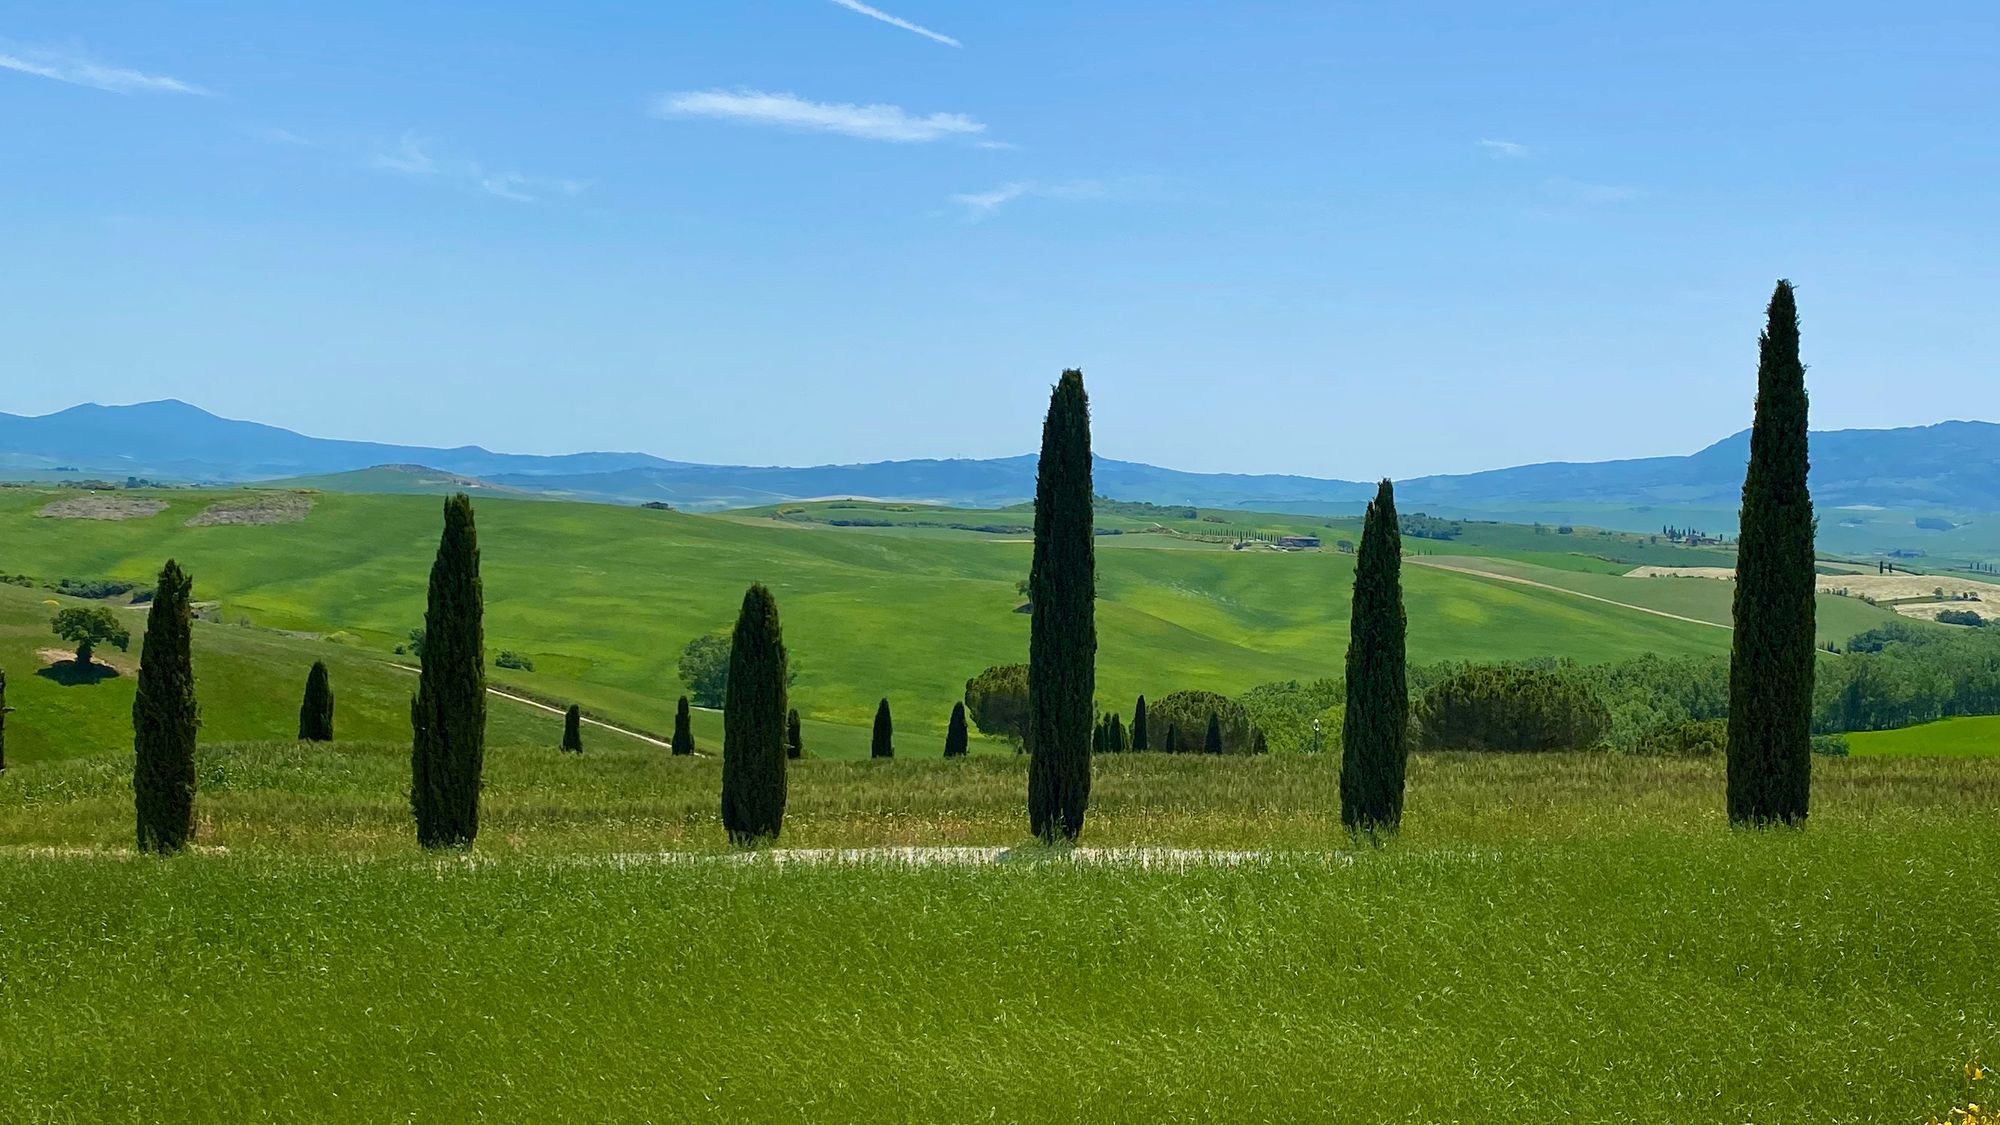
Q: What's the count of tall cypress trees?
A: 6